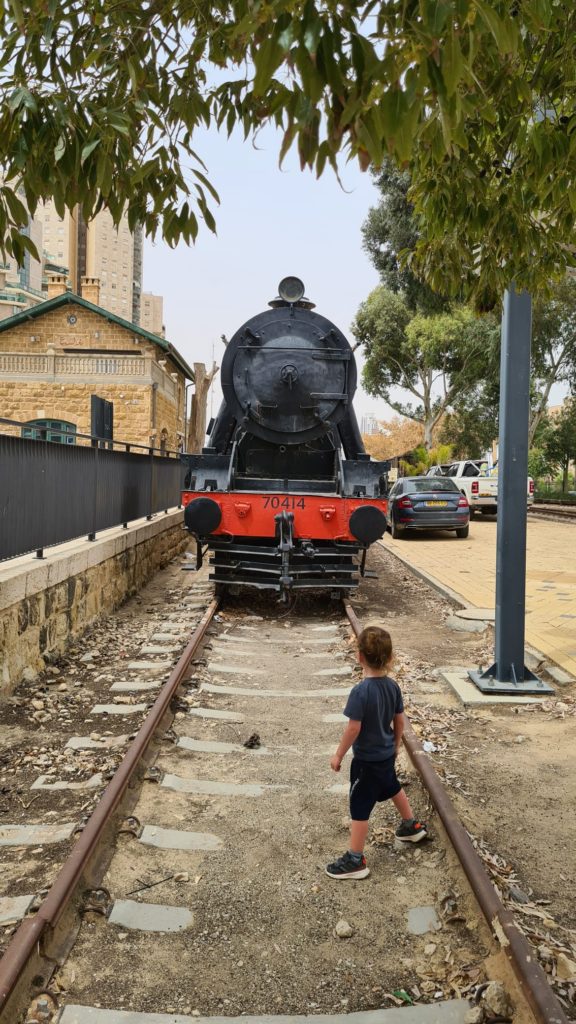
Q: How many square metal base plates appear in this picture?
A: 1